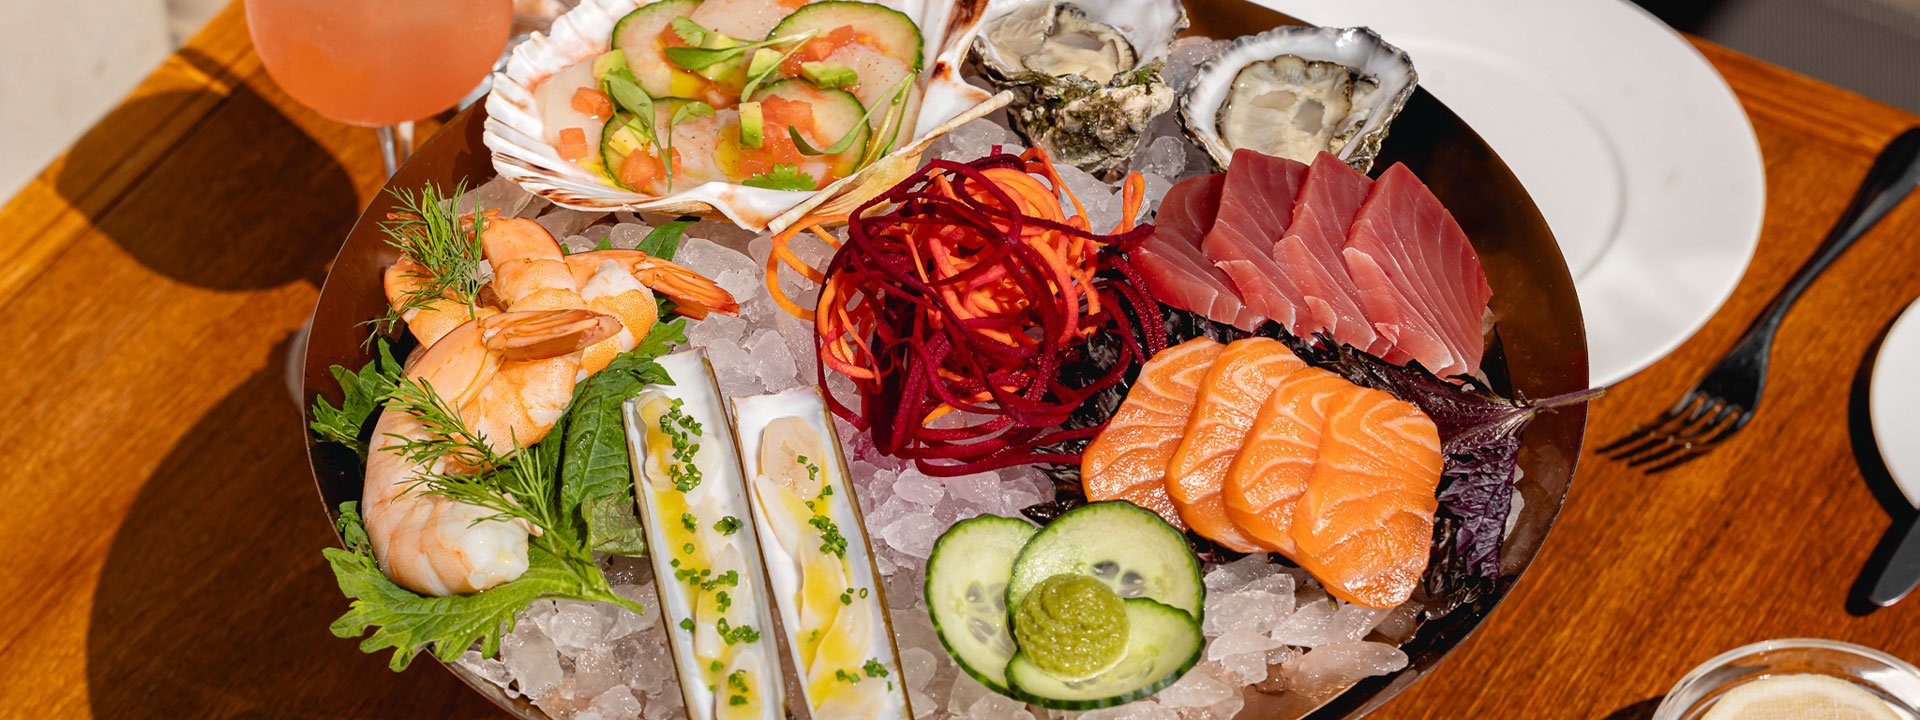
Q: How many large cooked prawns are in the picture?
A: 4